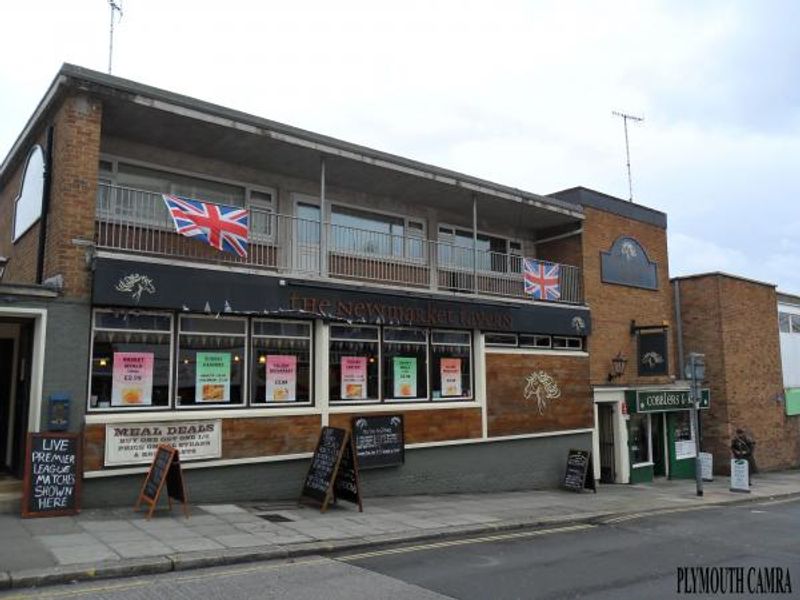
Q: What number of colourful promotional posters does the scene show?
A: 6